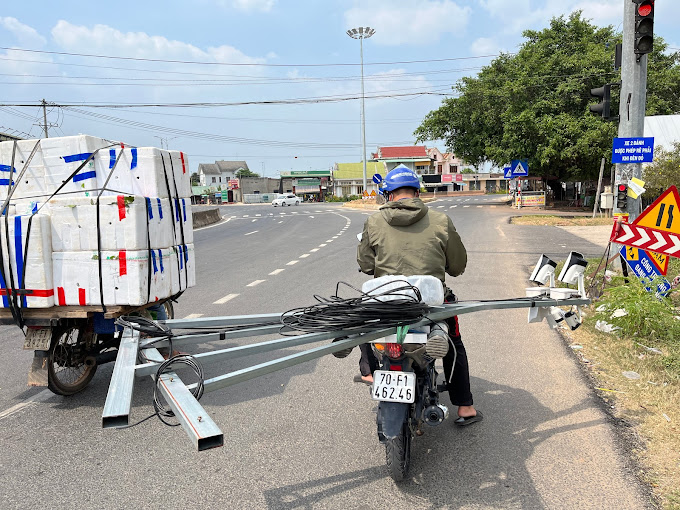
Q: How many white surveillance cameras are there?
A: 4